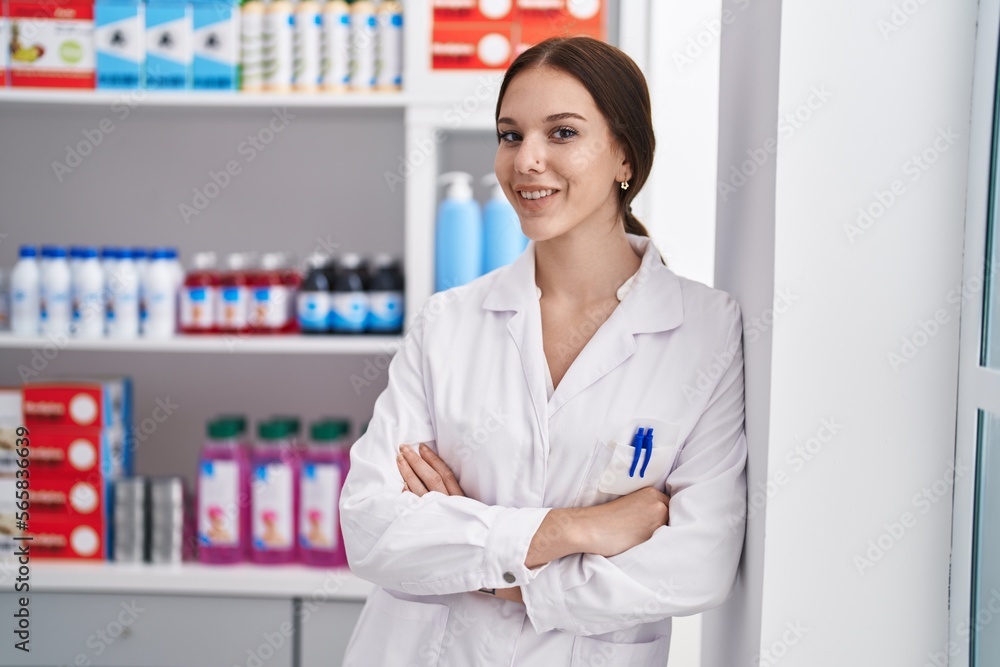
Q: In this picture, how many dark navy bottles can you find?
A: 3